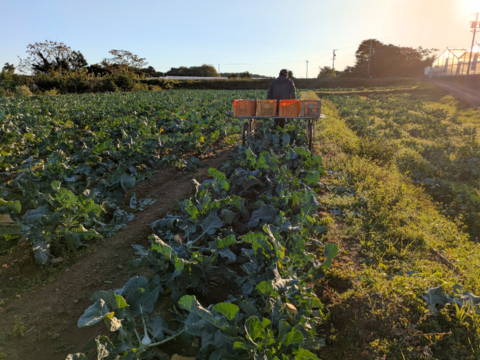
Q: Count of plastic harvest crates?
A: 4